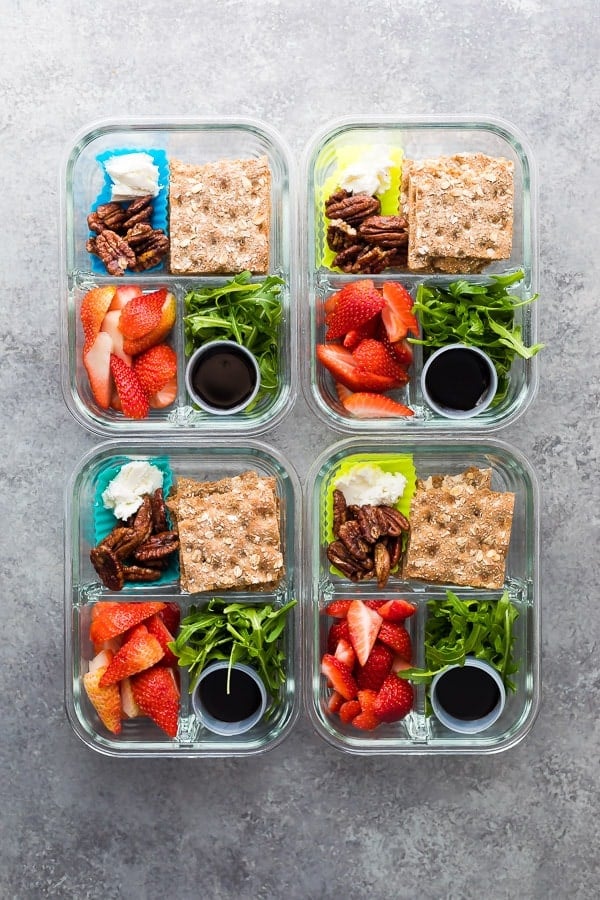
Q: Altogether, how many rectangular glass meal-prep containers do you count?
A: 4